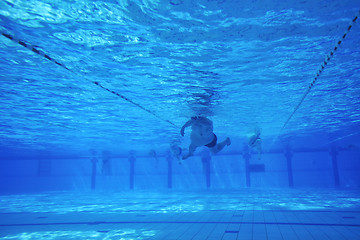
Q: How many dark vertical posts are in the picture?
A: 7